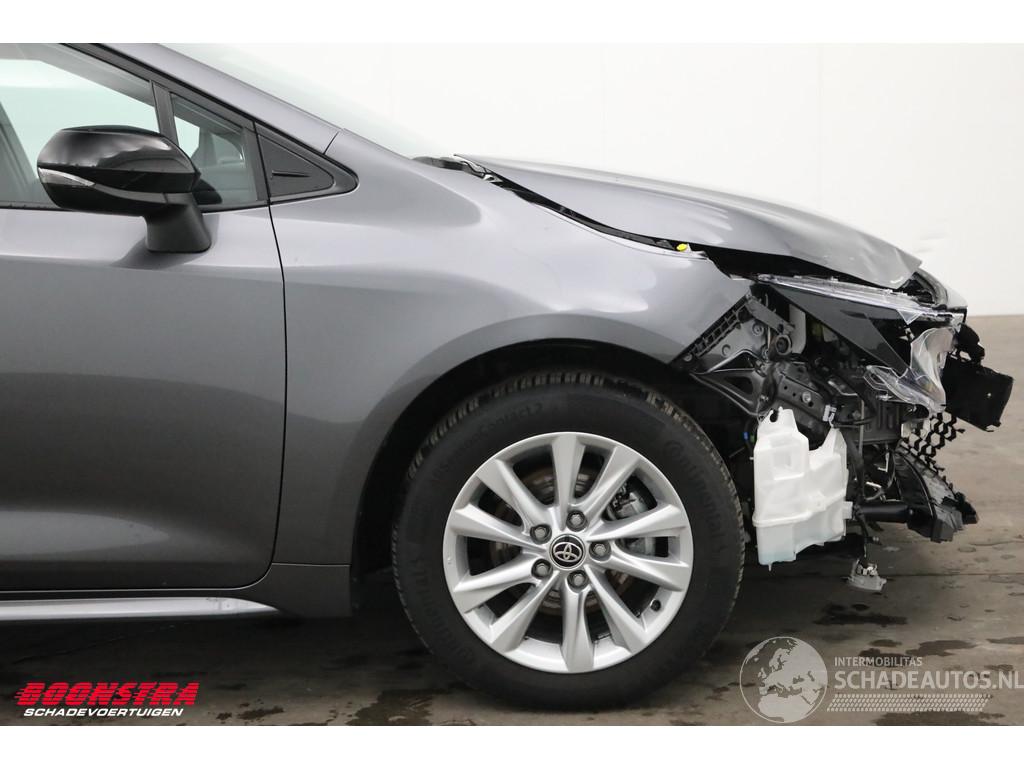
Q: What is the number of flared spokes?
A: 10